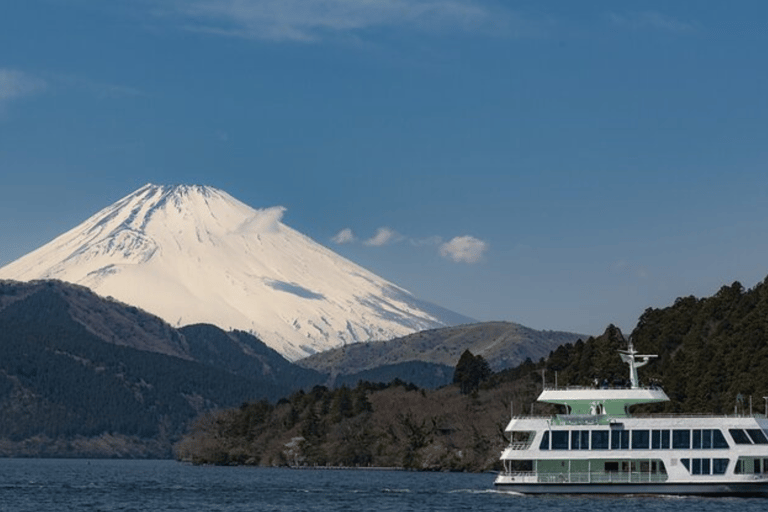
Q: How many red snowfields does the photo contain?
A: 0